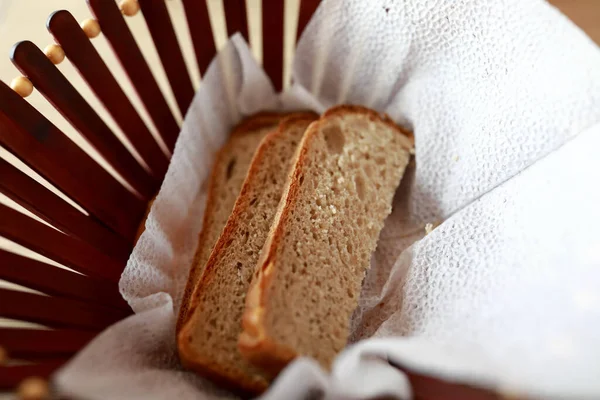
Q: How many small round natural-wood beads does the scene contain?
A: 6